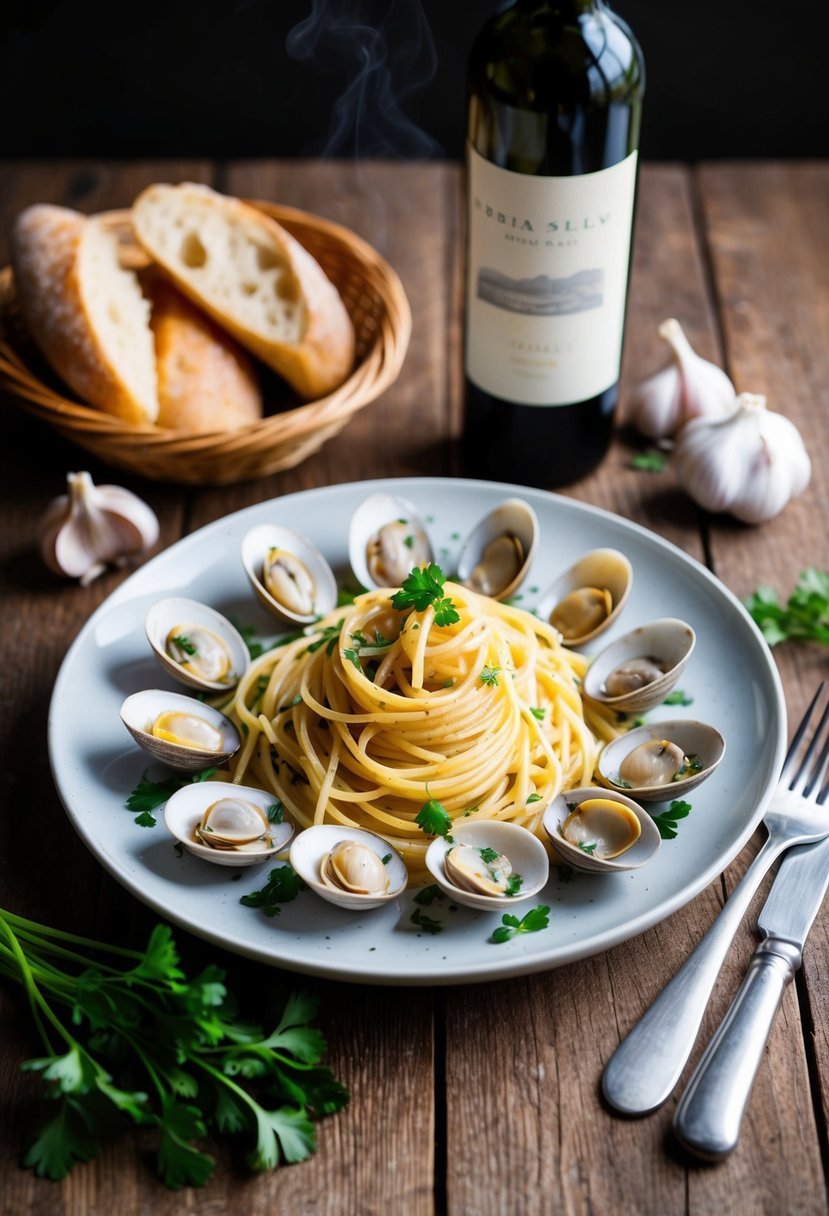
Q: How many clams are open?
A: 12